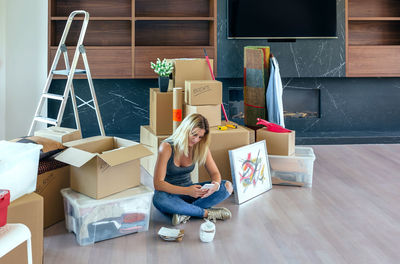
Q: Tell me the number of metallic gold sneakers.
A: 2